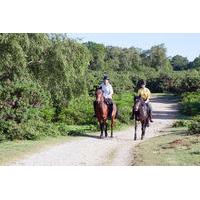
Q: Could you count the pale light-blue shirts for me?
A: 1